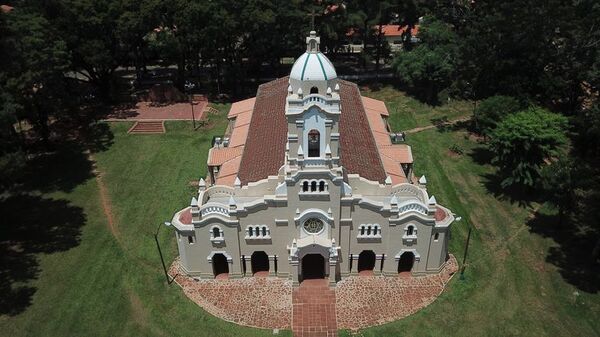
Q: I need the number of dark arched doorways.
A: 5